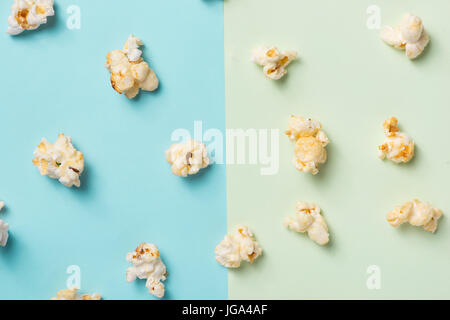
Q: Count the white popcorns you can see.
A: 14